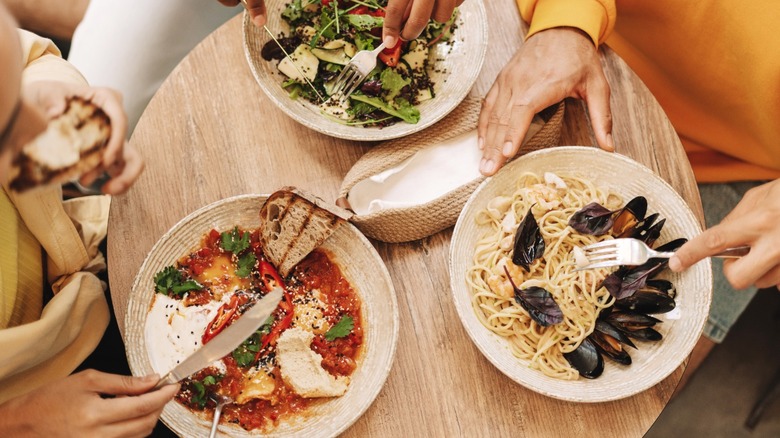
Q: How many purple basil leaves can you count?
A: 4